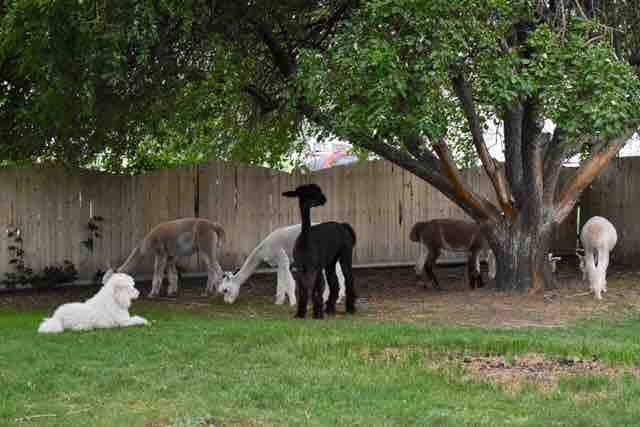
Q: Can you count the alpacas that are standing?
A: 5